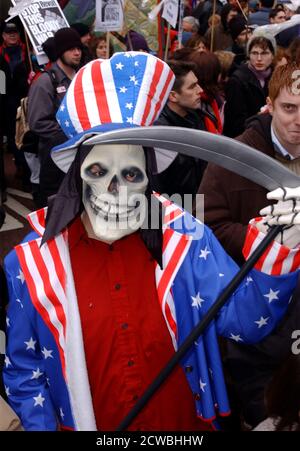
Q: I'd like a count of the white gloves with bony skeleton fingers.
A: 1